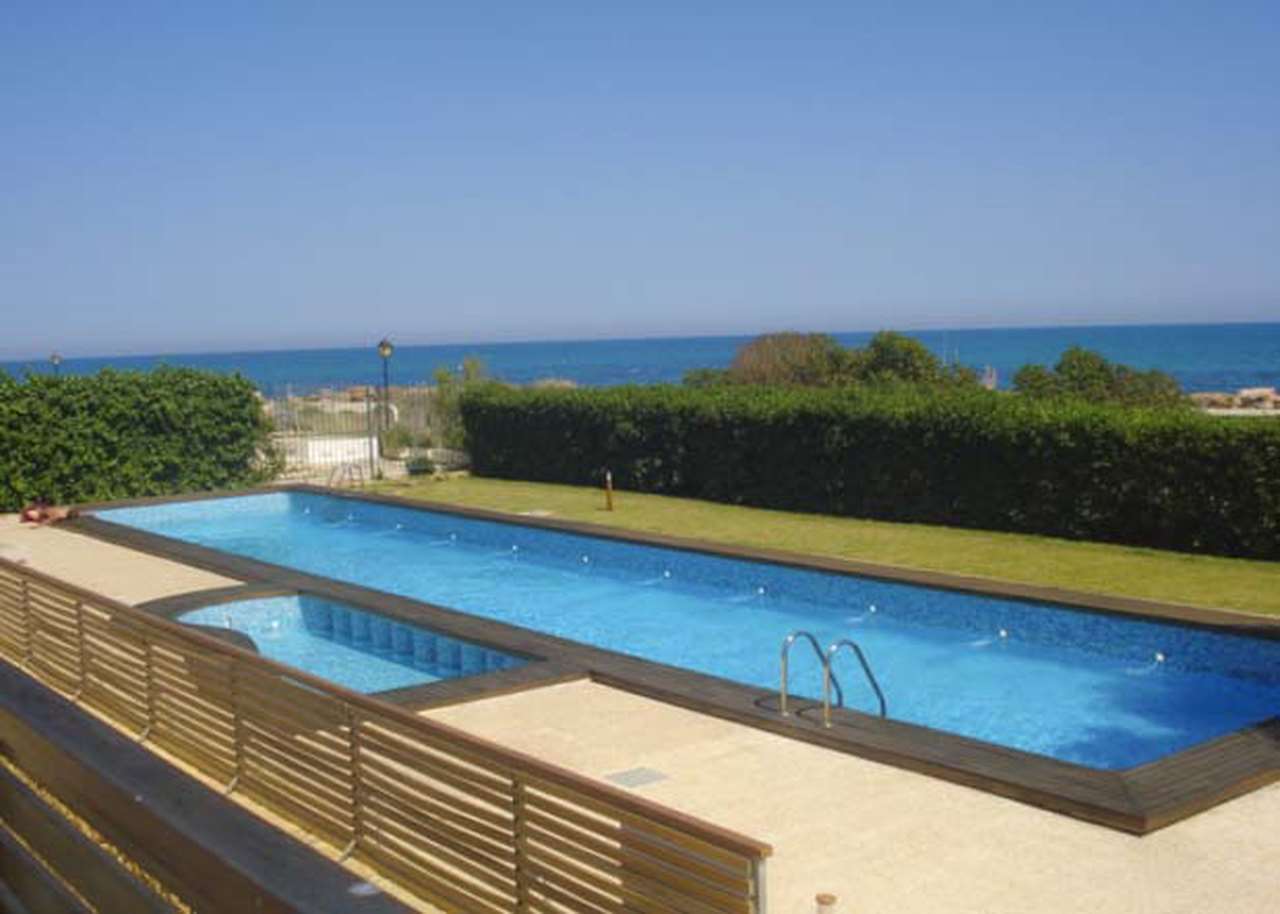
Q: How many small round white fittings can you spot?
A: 11